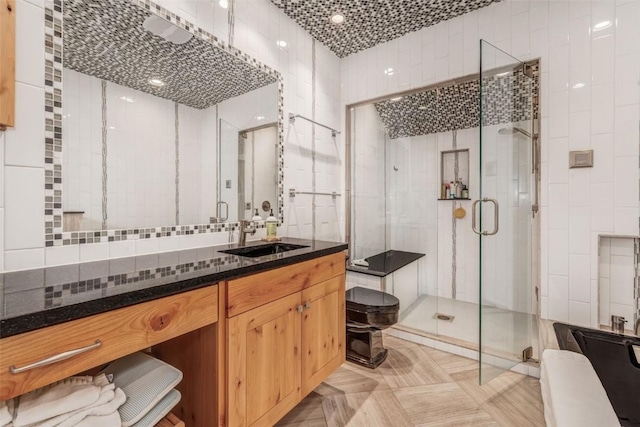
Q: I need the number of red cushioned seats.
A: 0